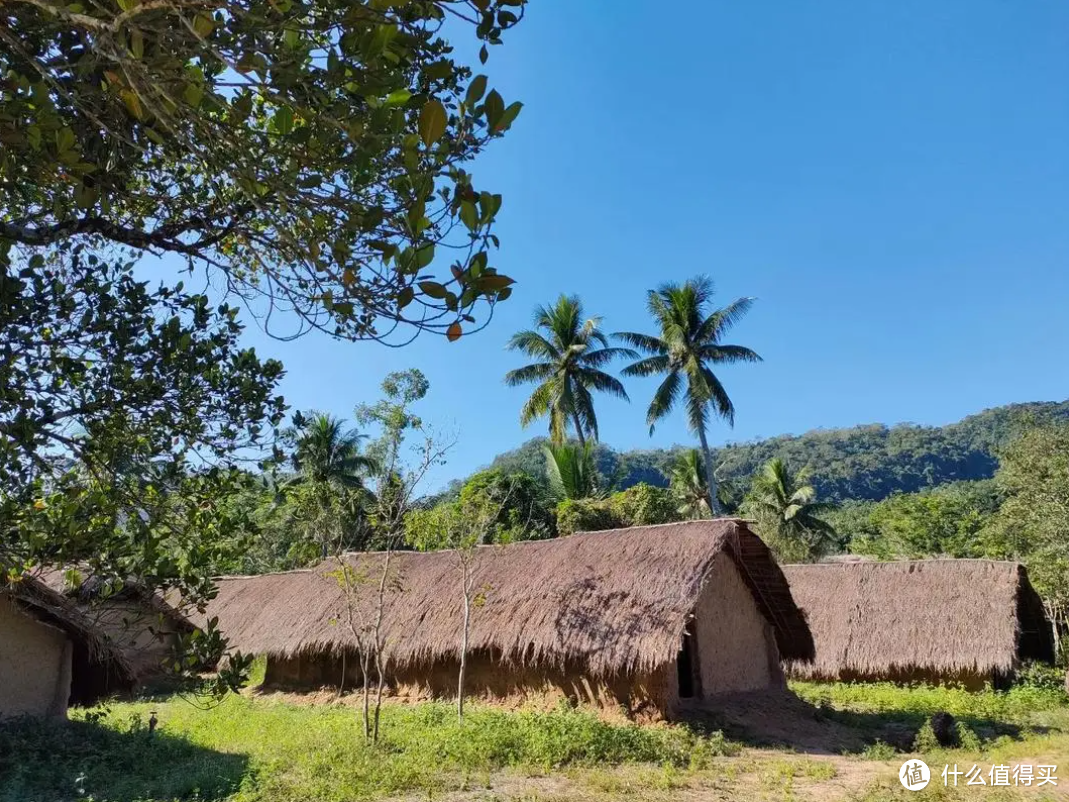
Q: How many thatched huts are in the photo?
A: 4